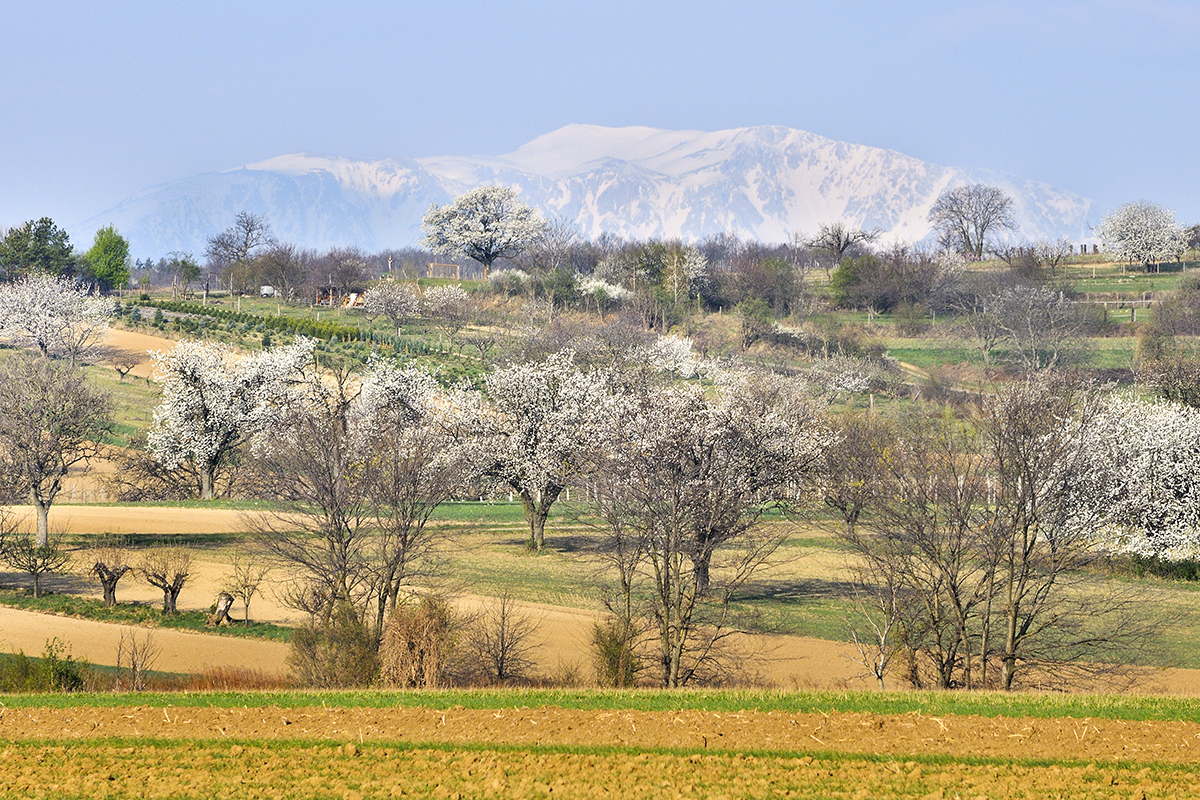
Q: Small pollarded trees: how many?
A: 2